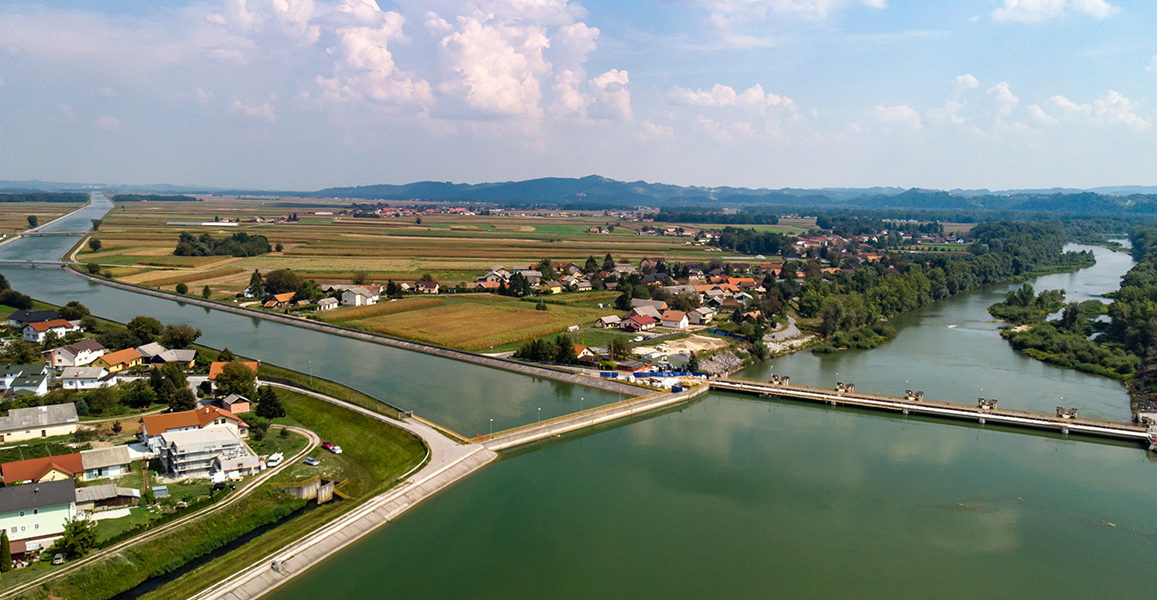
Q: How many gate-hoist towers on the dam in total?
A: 5